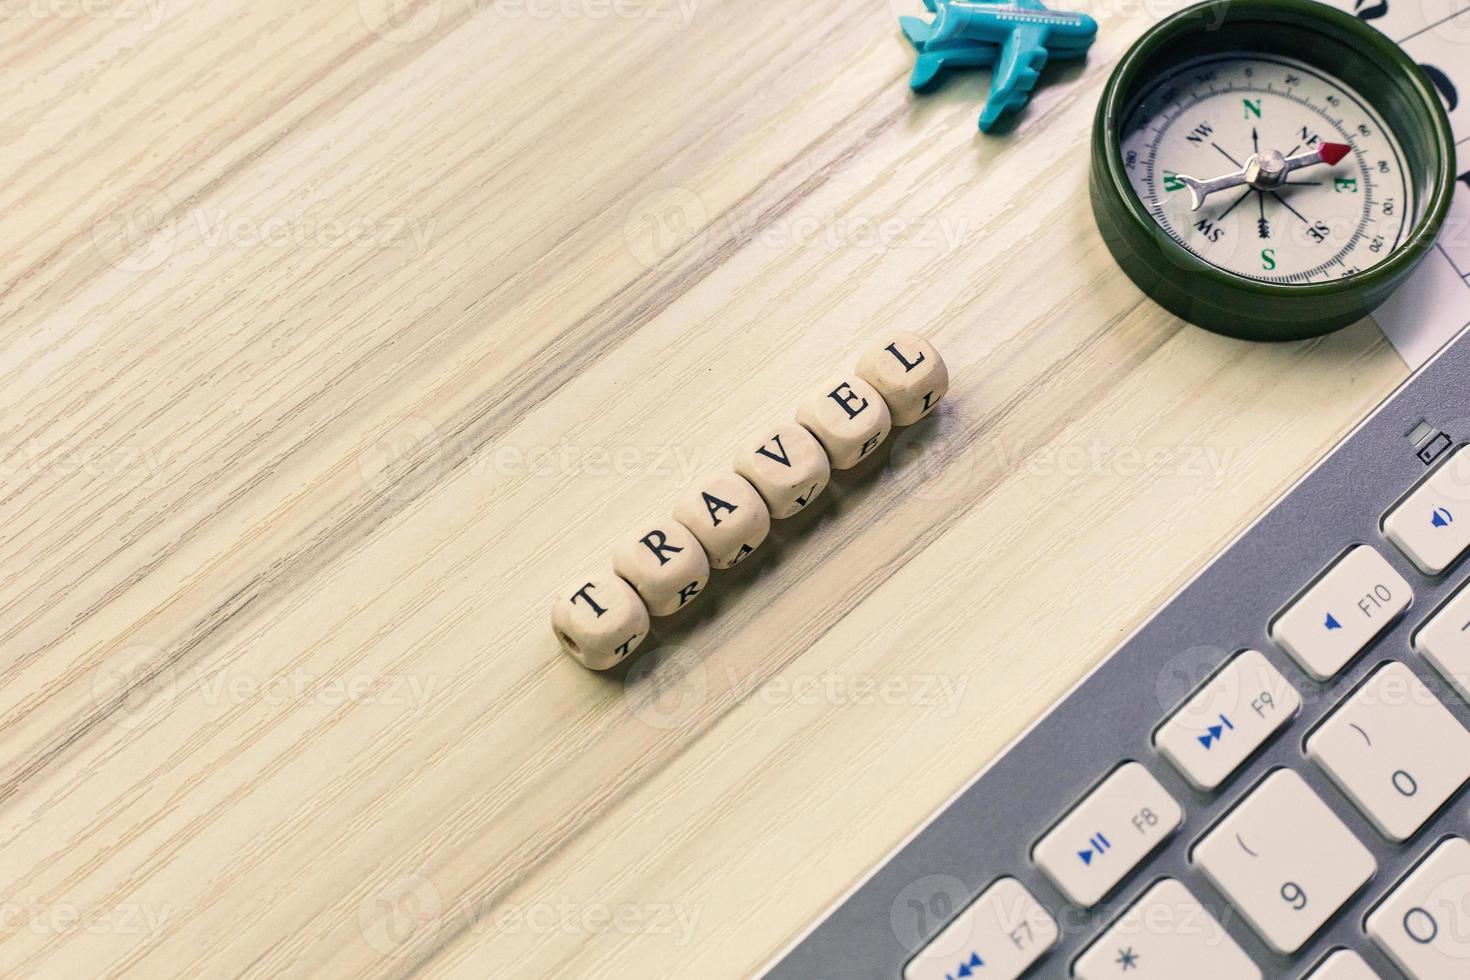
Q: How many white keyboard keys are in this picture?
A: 11